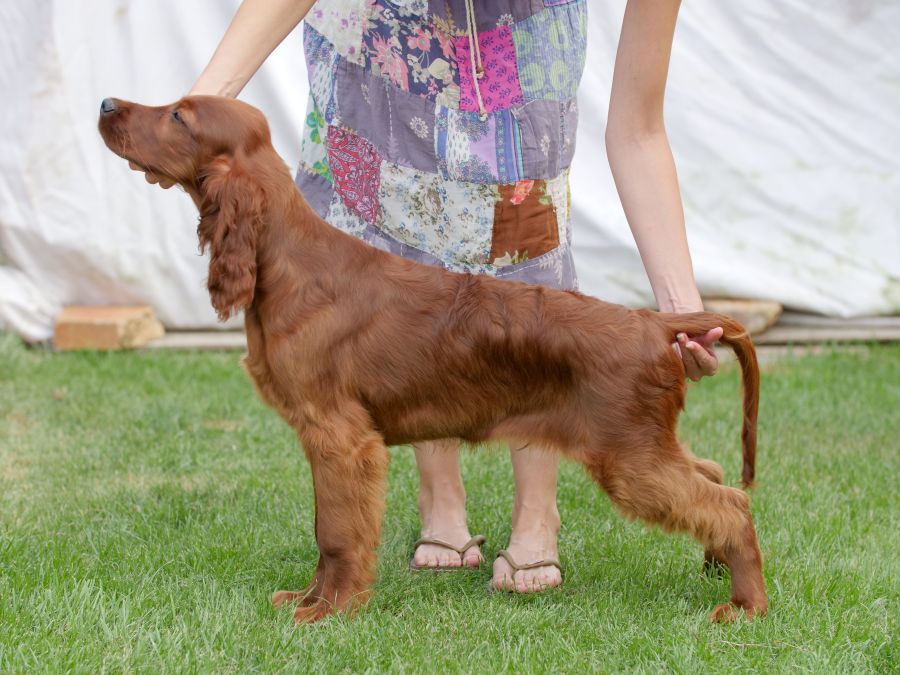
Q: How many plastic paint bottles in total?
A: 0